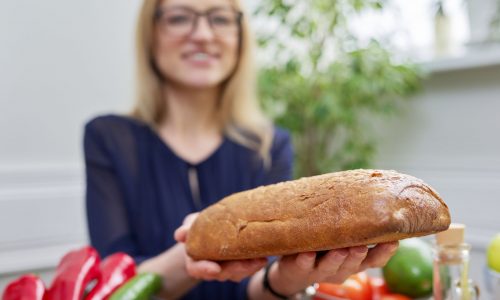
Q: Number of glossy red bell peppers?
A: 3